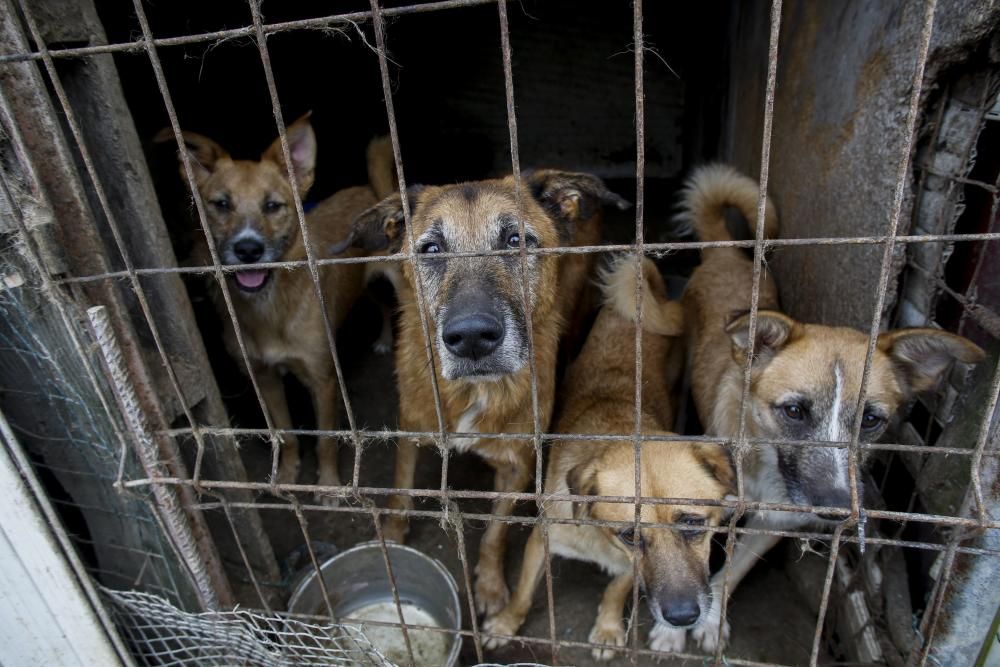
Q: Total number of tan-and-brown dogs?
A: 4